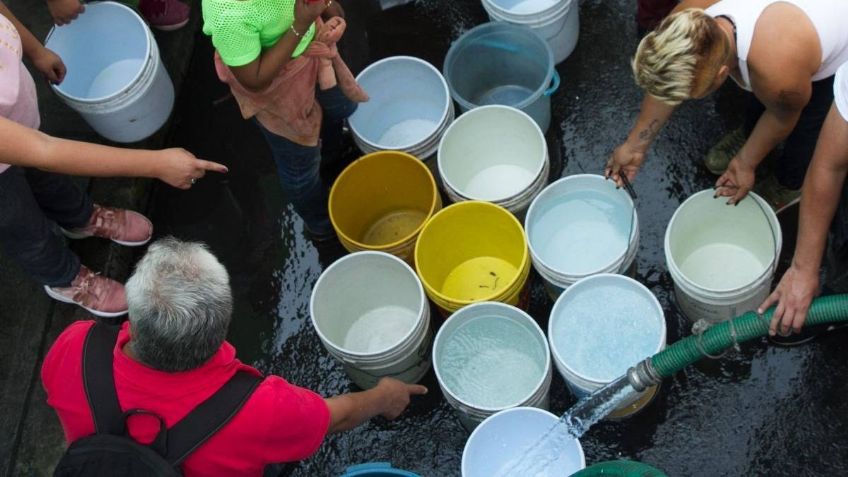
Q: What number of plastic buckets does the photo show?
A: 15